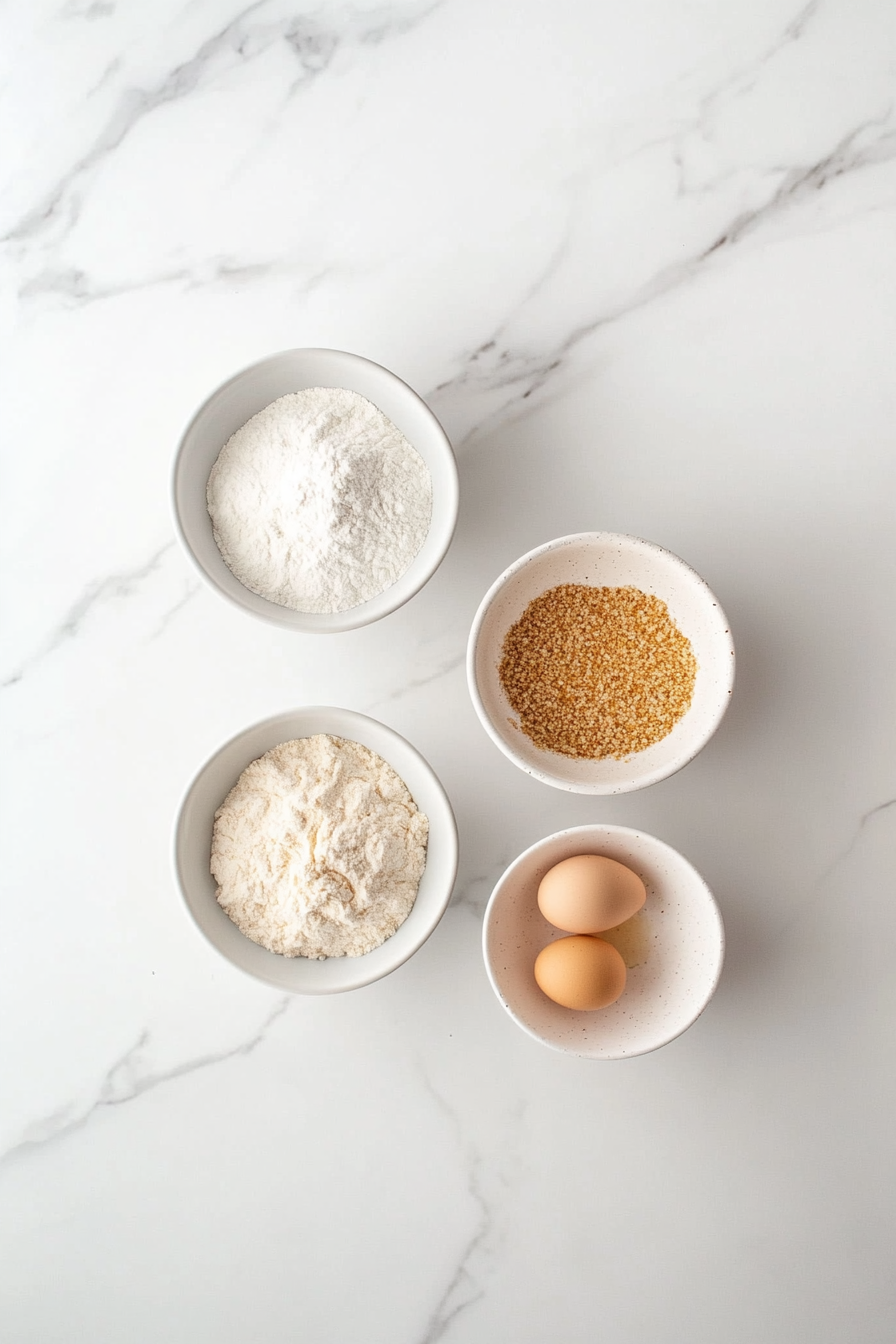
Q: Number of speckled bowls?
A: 2